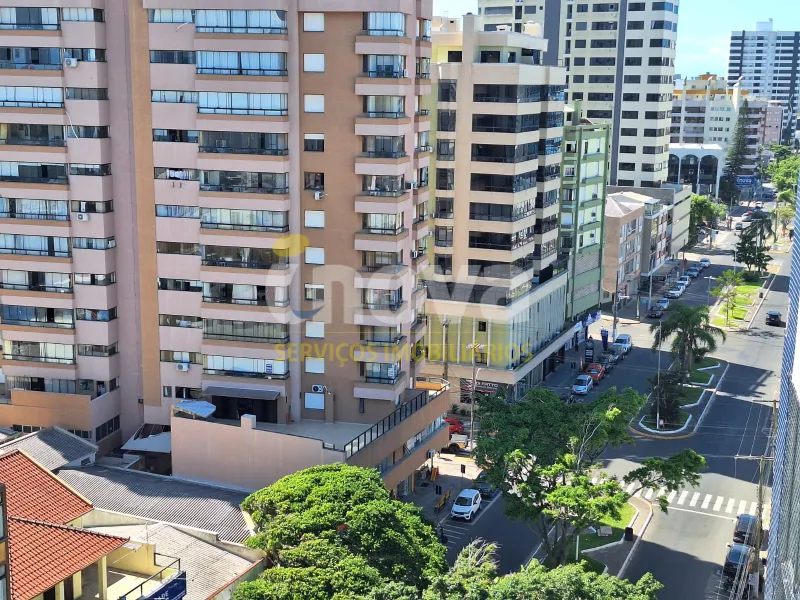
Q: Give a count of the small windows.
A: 11